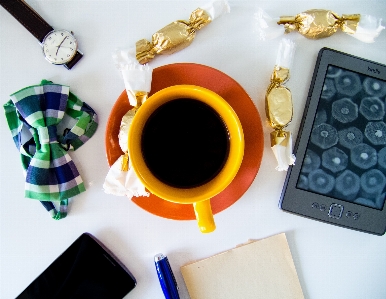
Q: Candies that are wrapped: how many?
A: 4